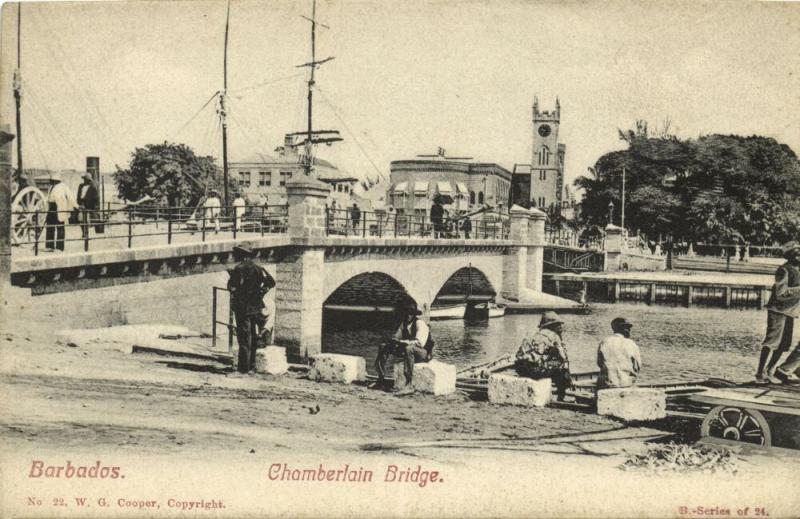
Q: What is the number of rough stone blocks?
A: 5